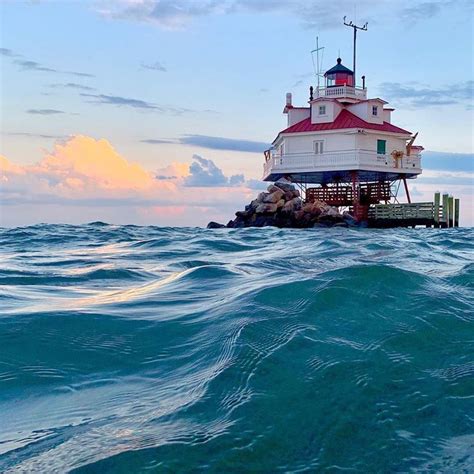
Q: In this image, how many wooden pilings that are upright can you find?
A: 4